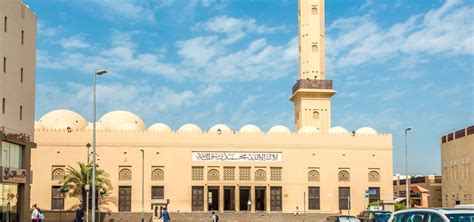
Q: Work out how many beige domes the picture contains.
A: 10